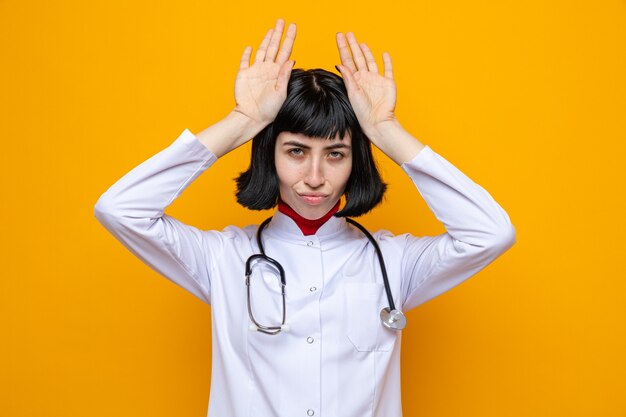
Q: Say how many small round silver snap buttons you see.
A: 4